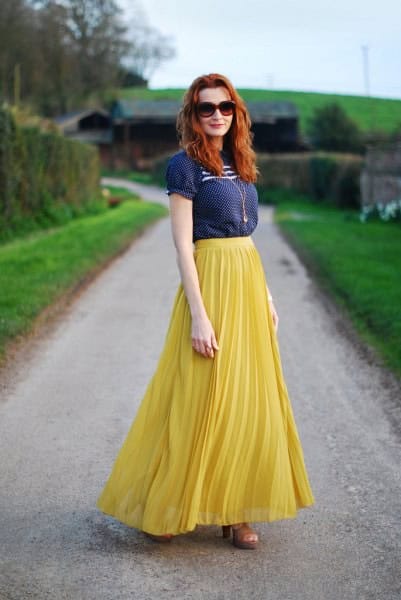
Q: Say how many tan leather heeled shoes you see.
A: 2